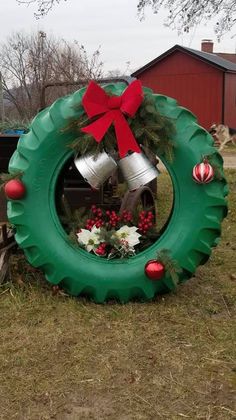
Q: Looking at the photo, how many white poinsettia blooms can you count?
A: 2